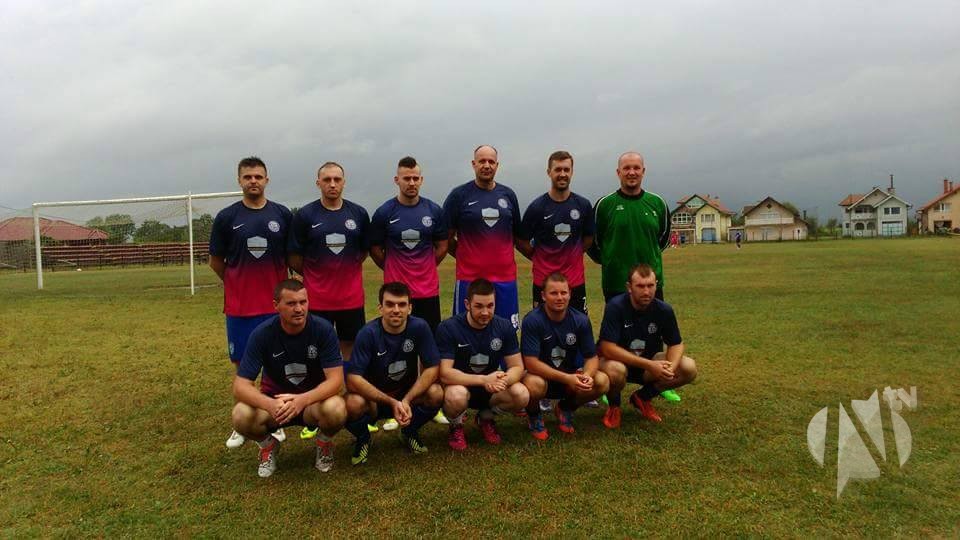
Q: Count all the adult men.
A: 11